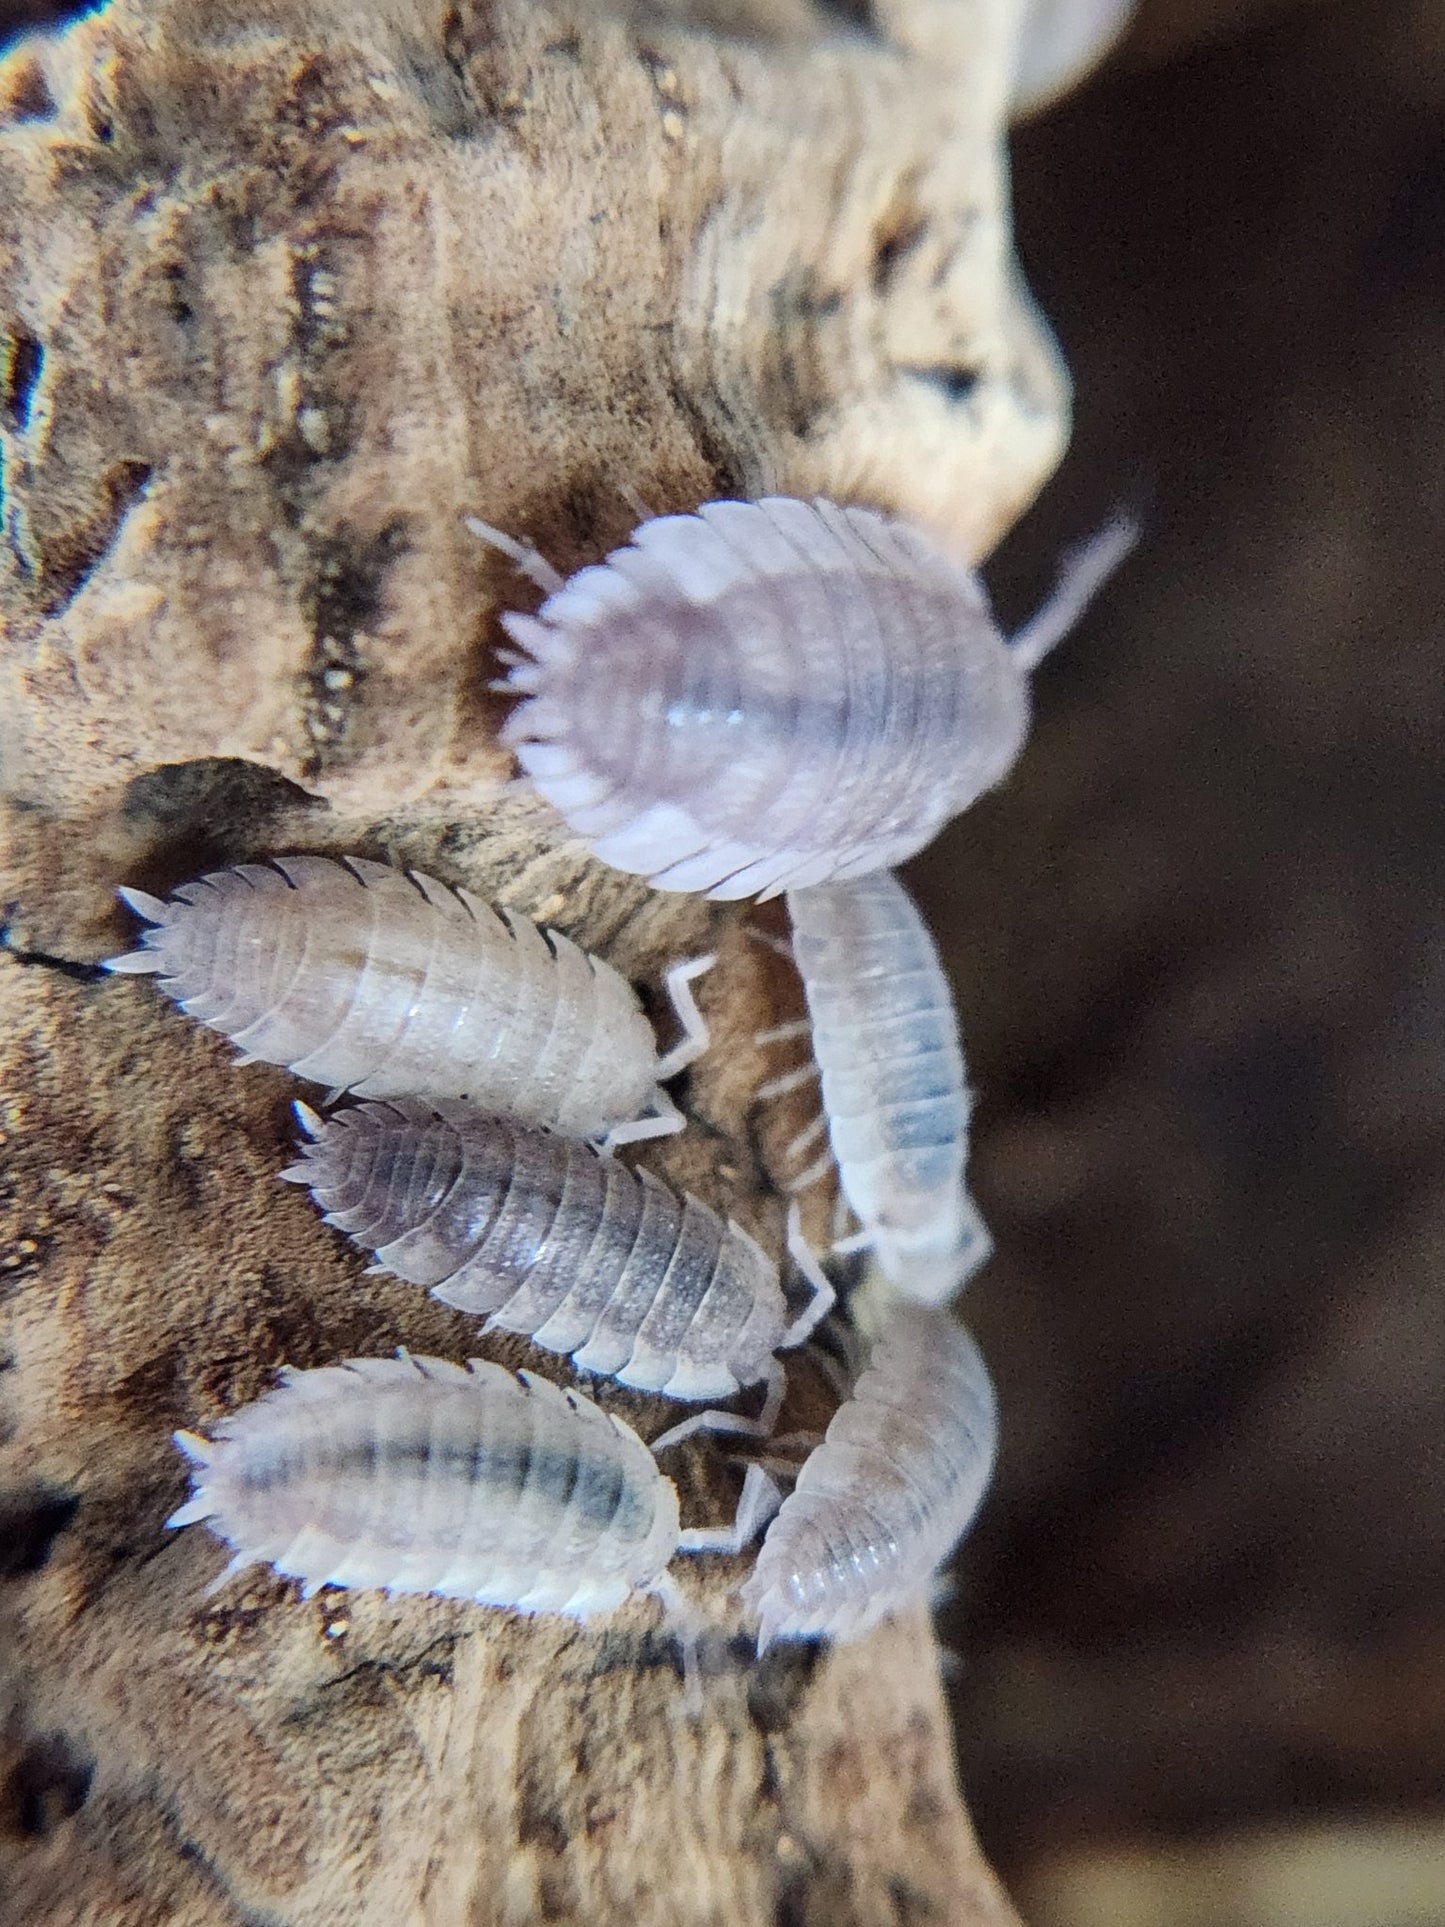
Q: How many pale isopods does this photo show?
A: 6